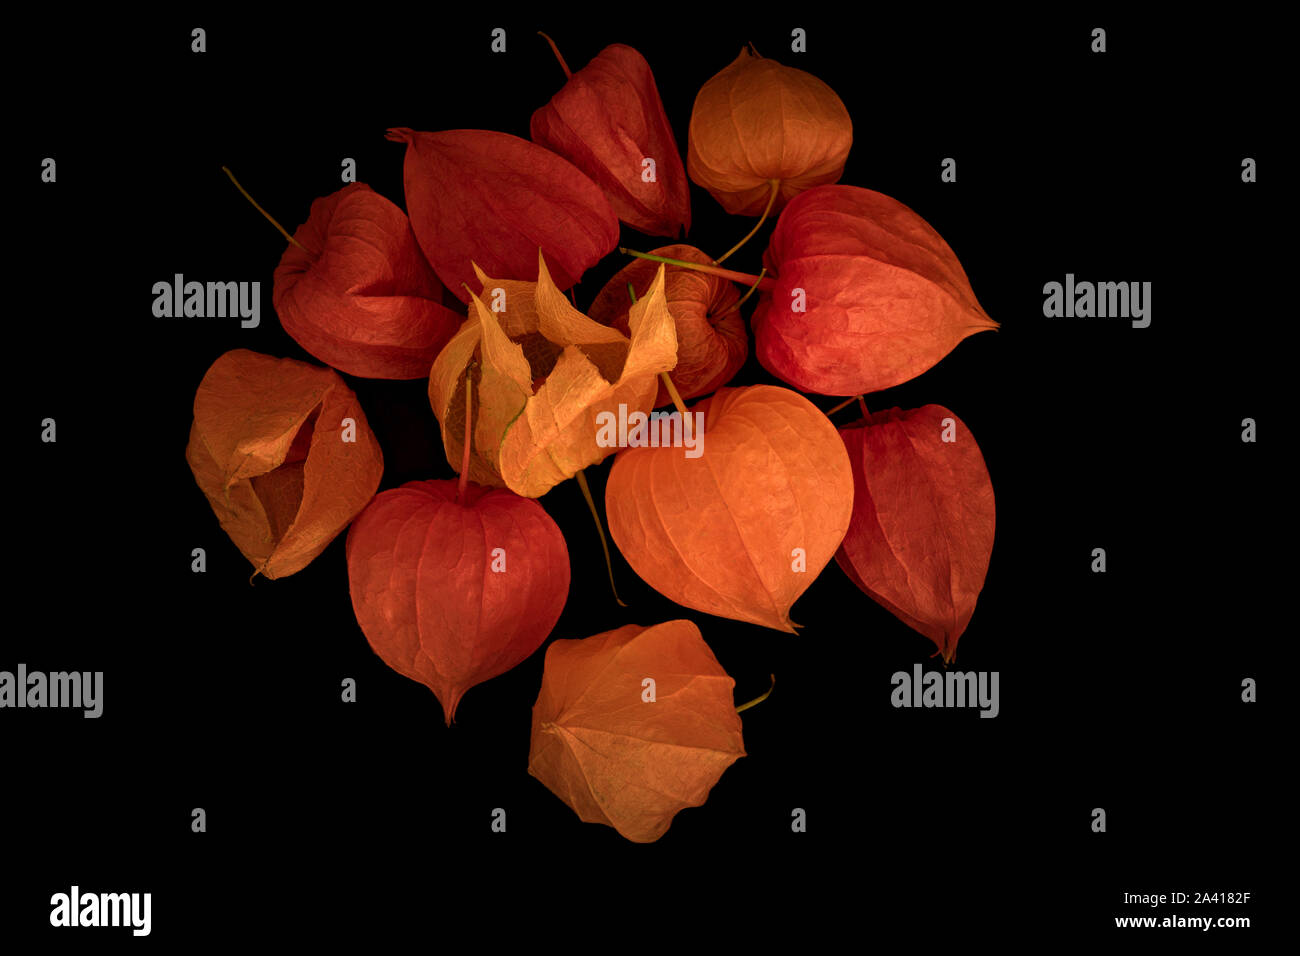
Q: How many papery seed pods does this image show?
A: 12